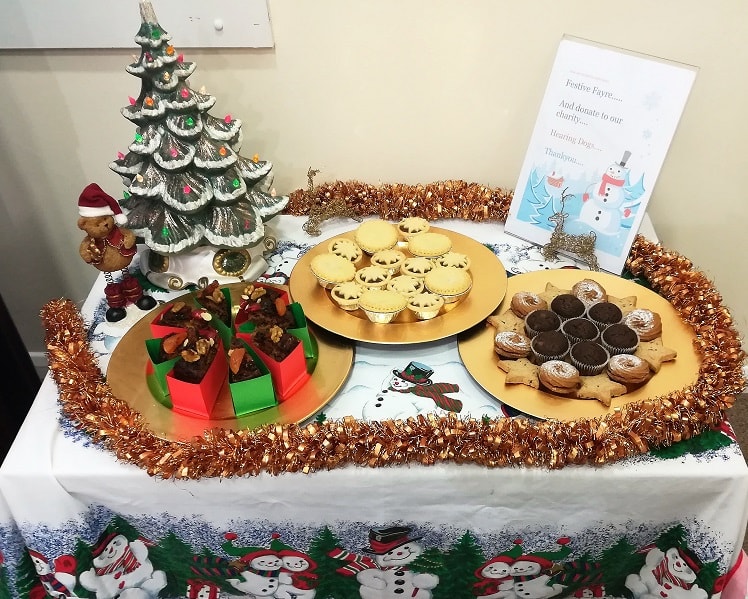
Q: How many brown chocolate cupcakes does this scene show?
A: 7